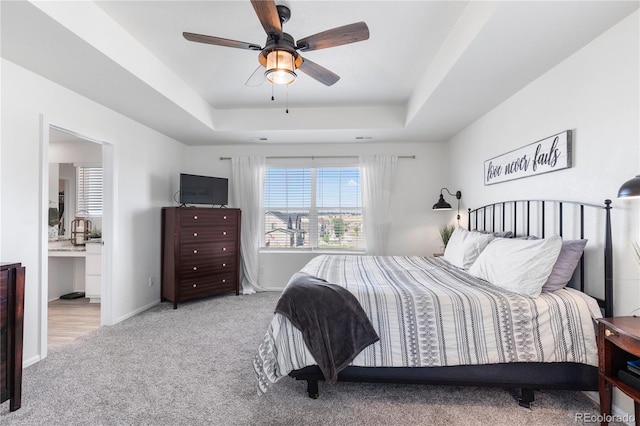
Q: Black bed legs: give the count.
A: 2